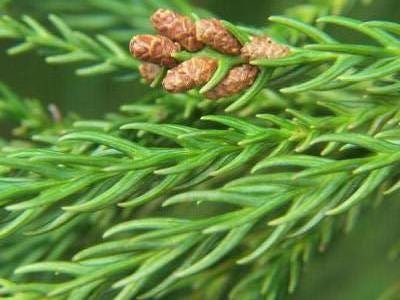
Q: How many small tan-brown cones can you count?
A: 7